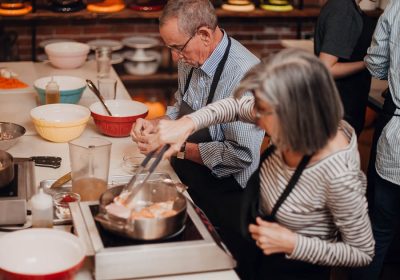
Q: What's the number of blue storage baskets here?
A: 0